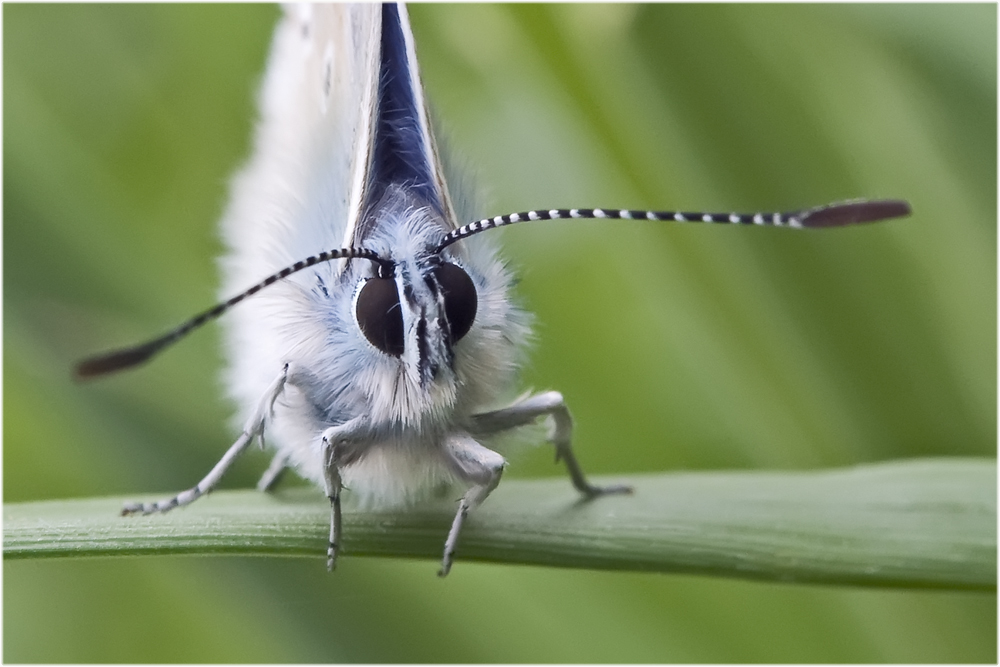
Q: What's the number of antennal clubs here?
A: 2